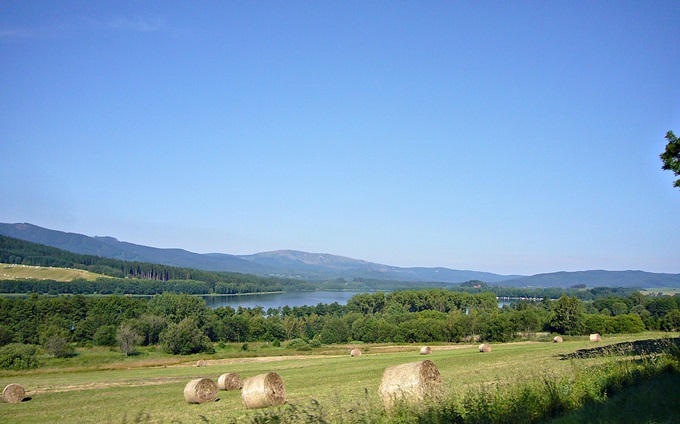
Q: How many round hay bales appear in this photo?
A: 11